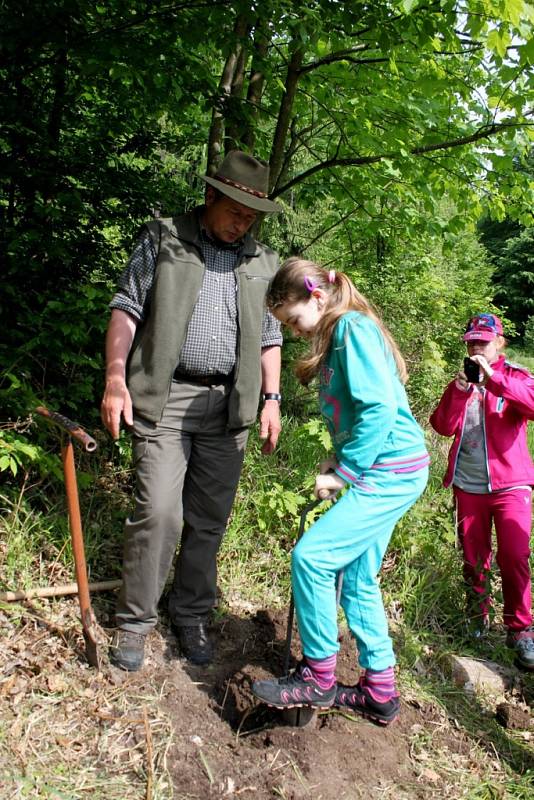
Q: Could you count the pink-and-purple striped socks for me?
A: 2